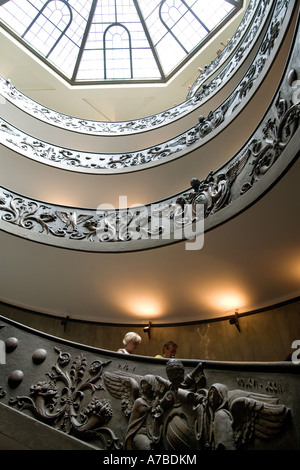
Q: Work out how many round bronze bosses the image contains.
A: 3